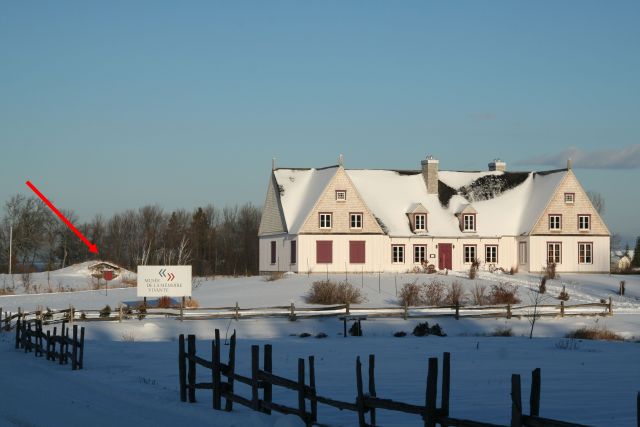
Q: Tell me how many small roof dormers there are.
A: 2